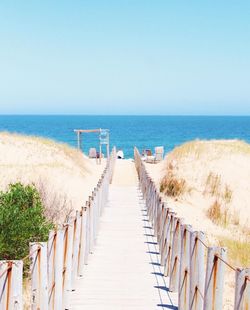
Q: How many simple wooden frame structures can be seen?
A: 1